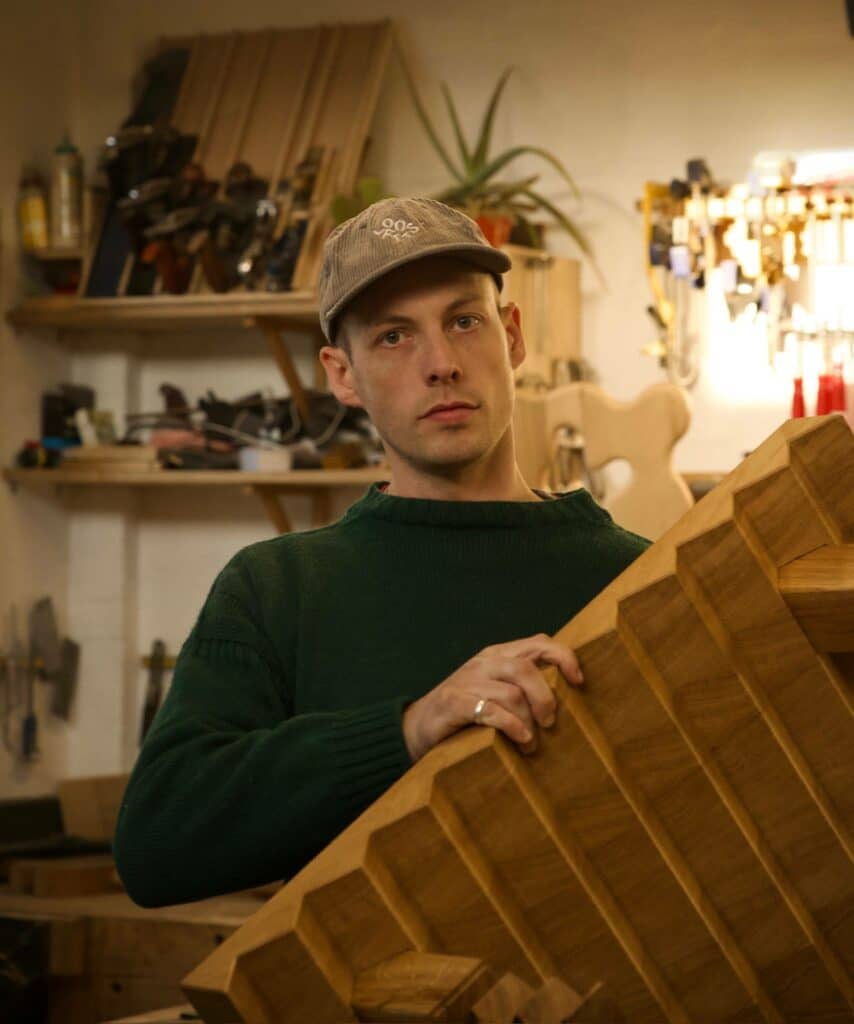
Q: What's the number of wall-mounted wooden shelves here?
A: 2